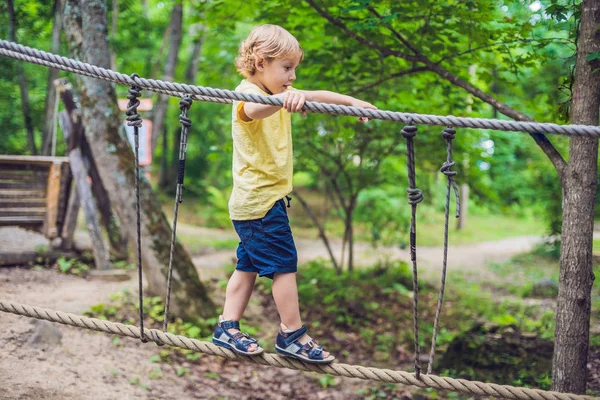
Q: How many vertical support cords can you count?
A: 4